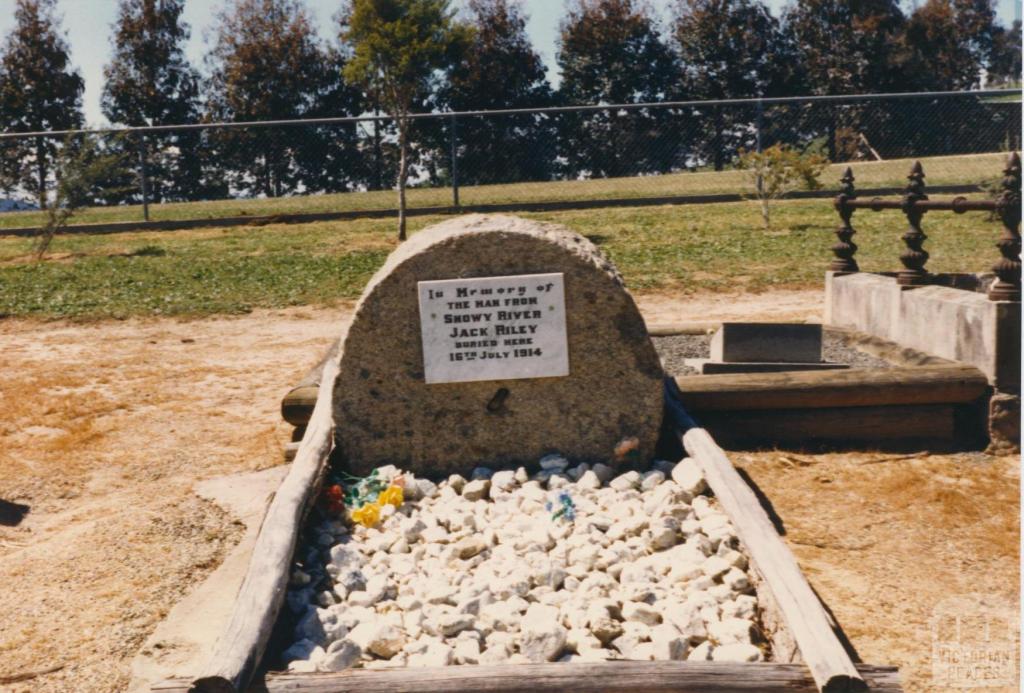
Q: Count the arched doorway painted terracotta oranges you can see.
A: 0